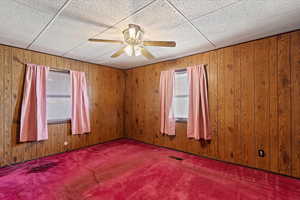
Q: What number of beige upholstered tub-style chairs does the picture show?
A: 0